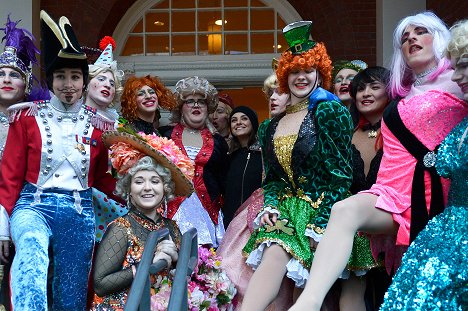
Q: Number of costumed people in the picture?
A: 13